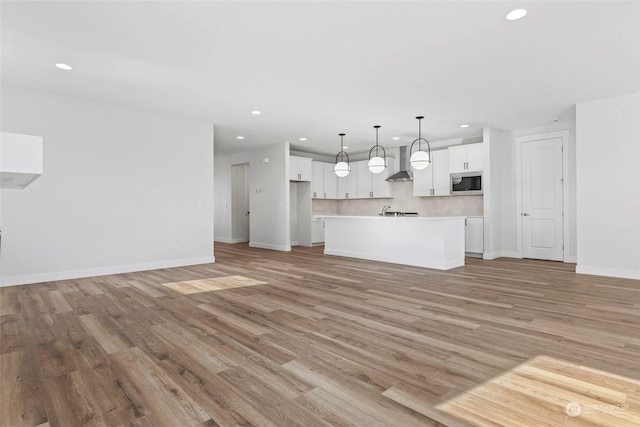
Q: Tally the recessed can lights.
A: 8